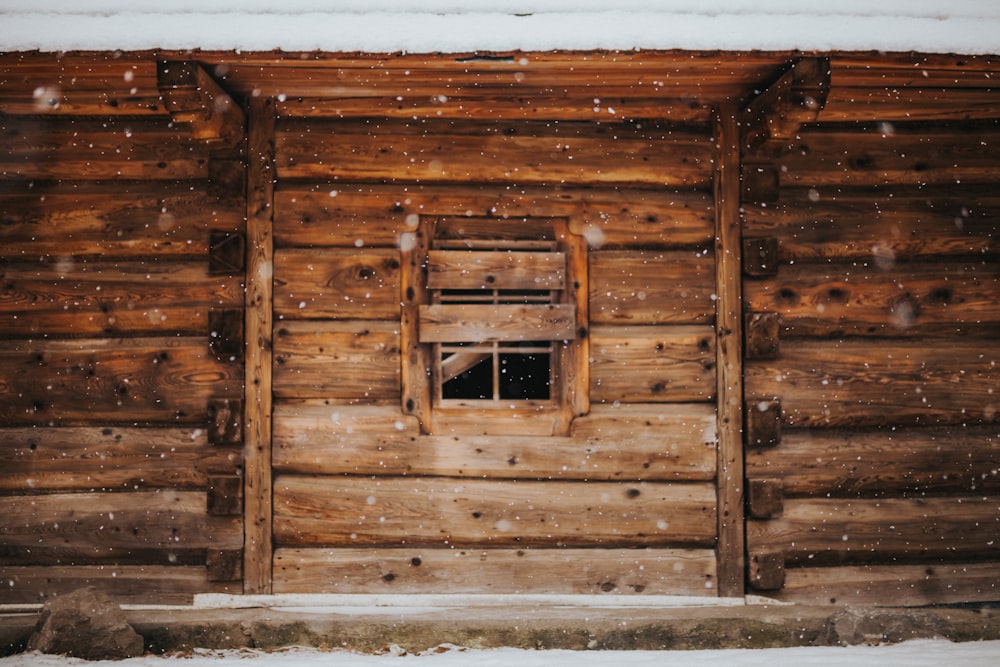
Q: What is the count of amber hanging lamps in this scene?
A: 0